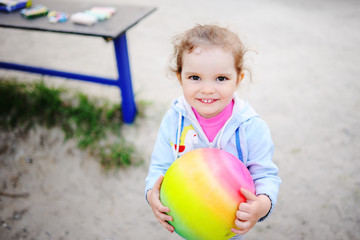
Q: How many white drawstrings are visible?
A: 2